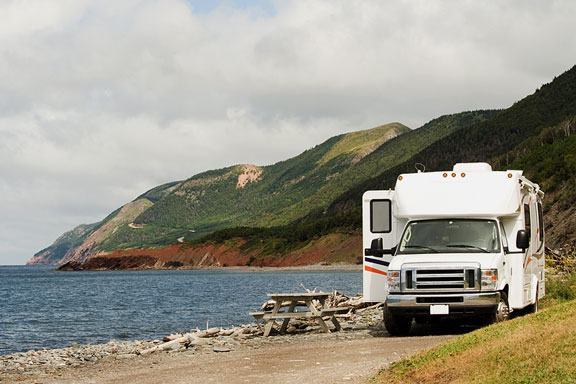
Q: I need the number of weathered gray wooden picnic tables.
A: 1